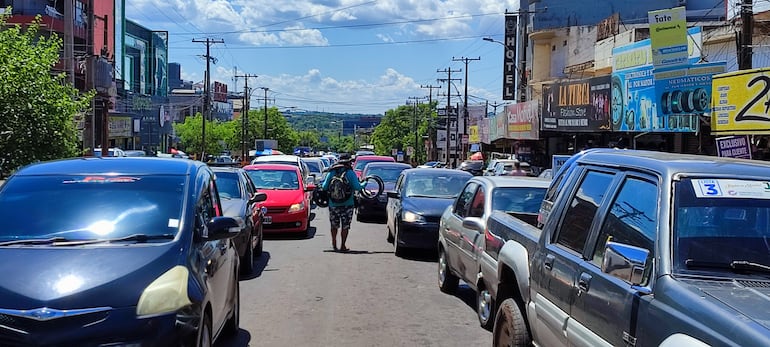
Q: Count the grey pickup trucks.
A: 1